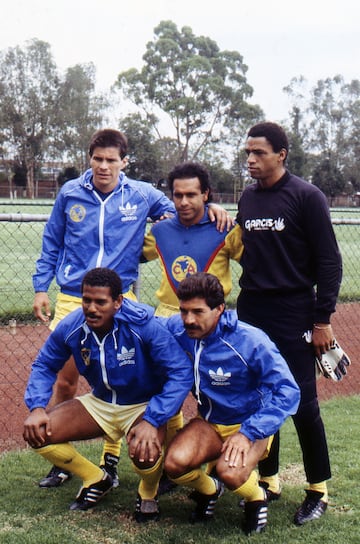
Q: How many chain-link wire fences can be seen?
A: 1